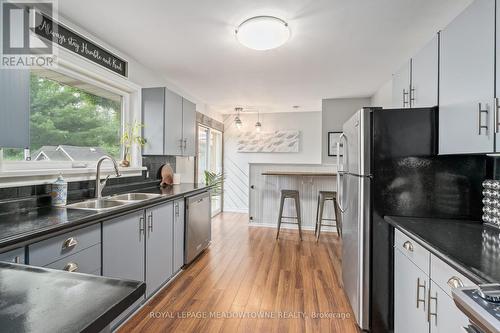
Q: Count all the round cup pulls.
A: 4